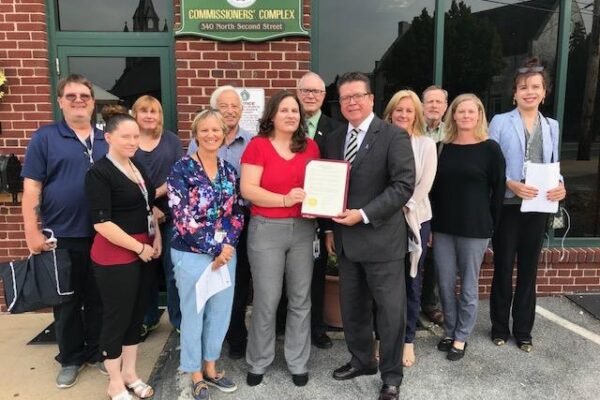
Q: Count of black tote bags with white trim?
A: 1